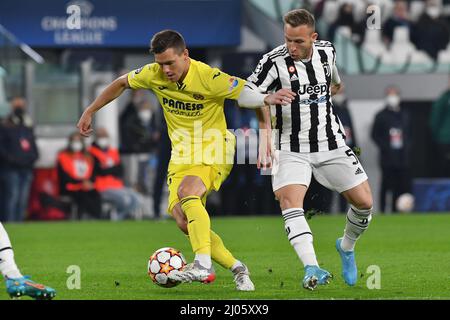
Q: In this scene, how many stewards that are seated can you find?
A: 2